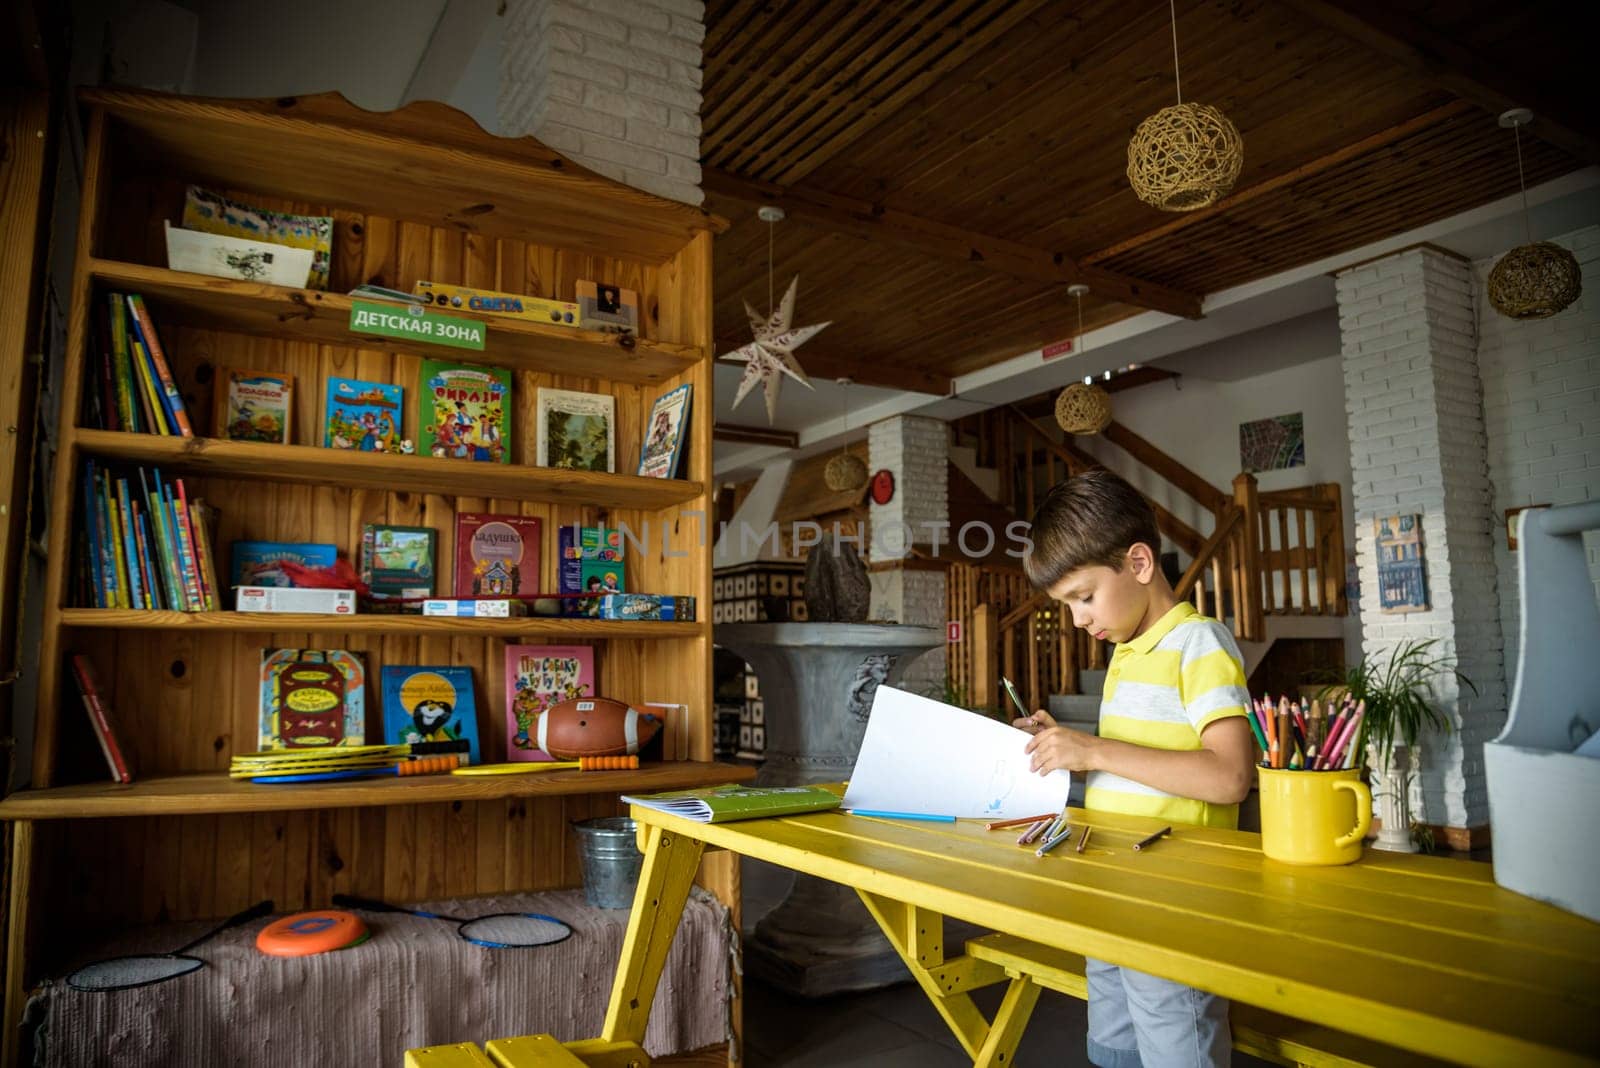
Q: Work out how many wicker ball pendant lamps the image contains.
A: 4